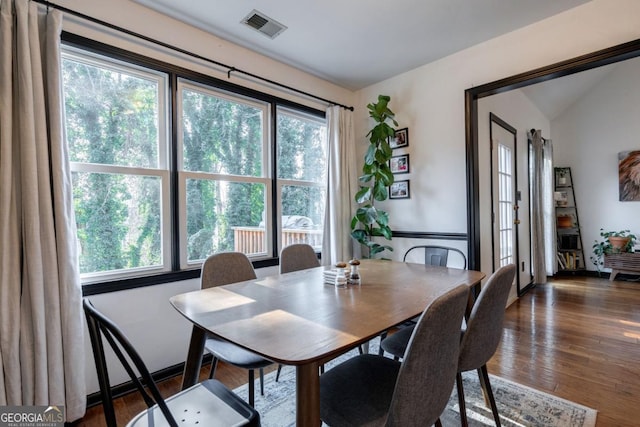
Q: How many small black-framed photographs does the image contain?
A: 3